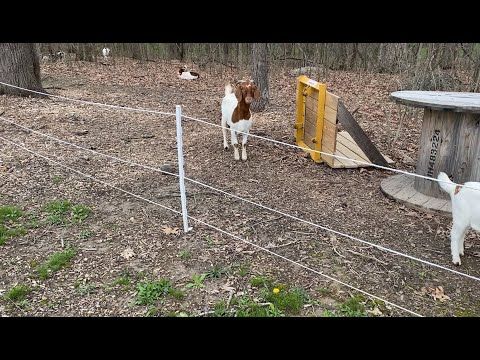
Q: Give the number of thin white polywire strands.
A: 3